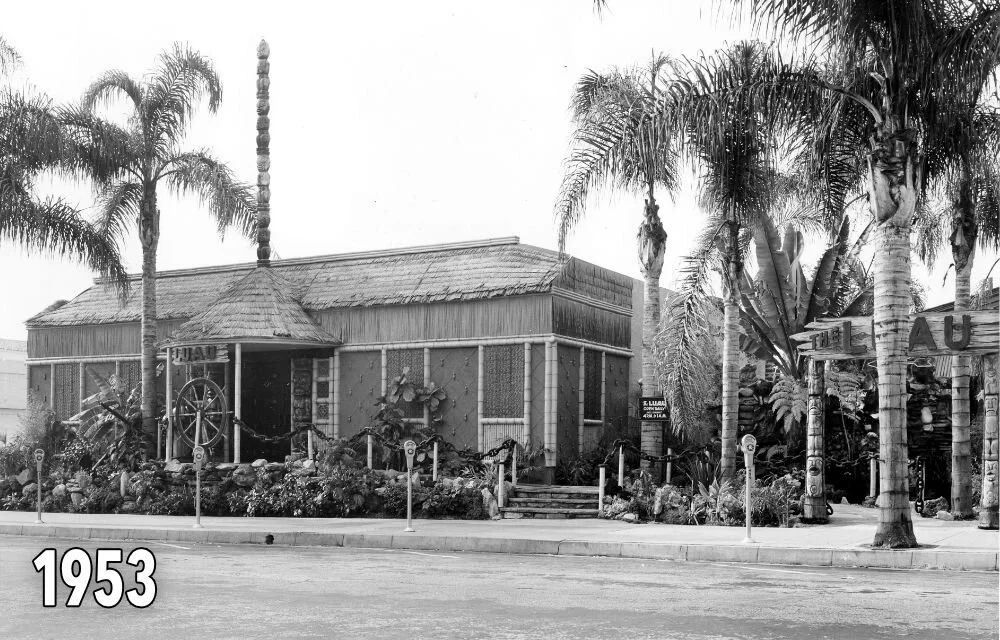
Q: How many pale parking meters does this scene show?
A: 4